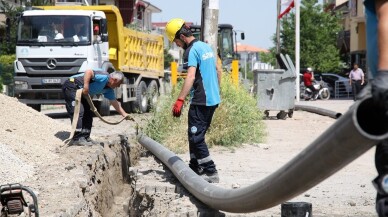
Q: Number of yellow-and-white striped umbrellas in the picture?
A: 0